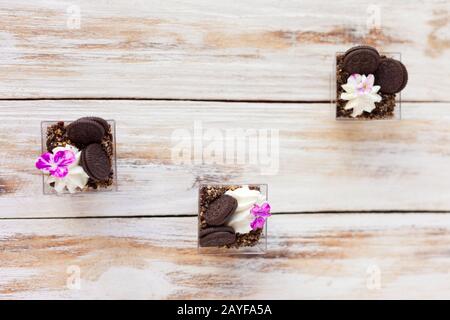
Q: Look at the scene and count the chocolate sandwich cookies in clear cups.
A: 6